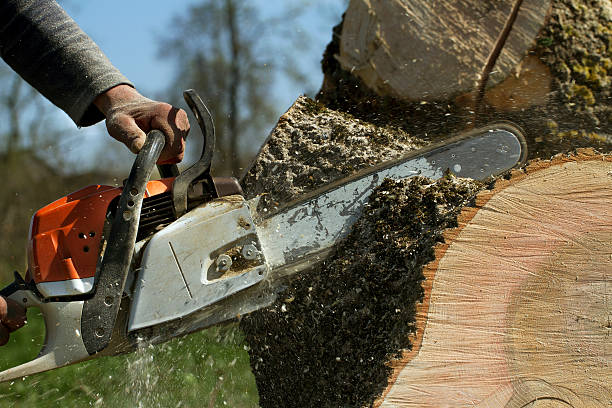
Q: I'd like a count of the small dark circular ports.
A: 3